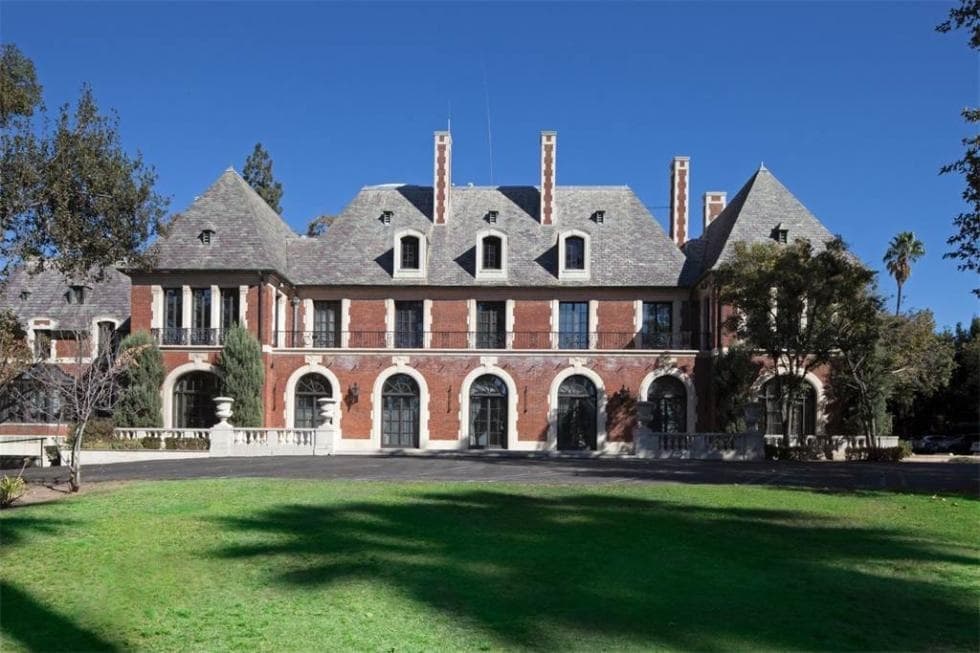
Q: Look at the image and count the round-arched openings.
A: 7